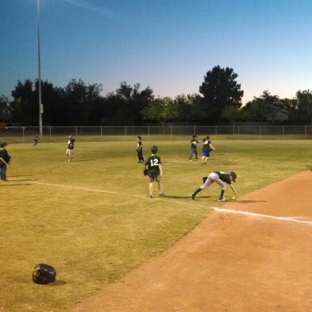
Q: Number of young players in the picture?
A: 8